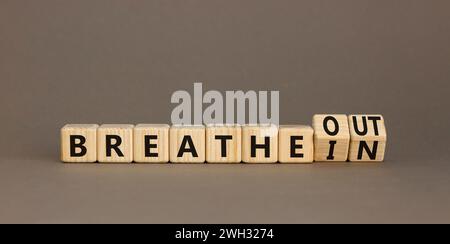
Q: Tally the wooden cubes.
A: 9